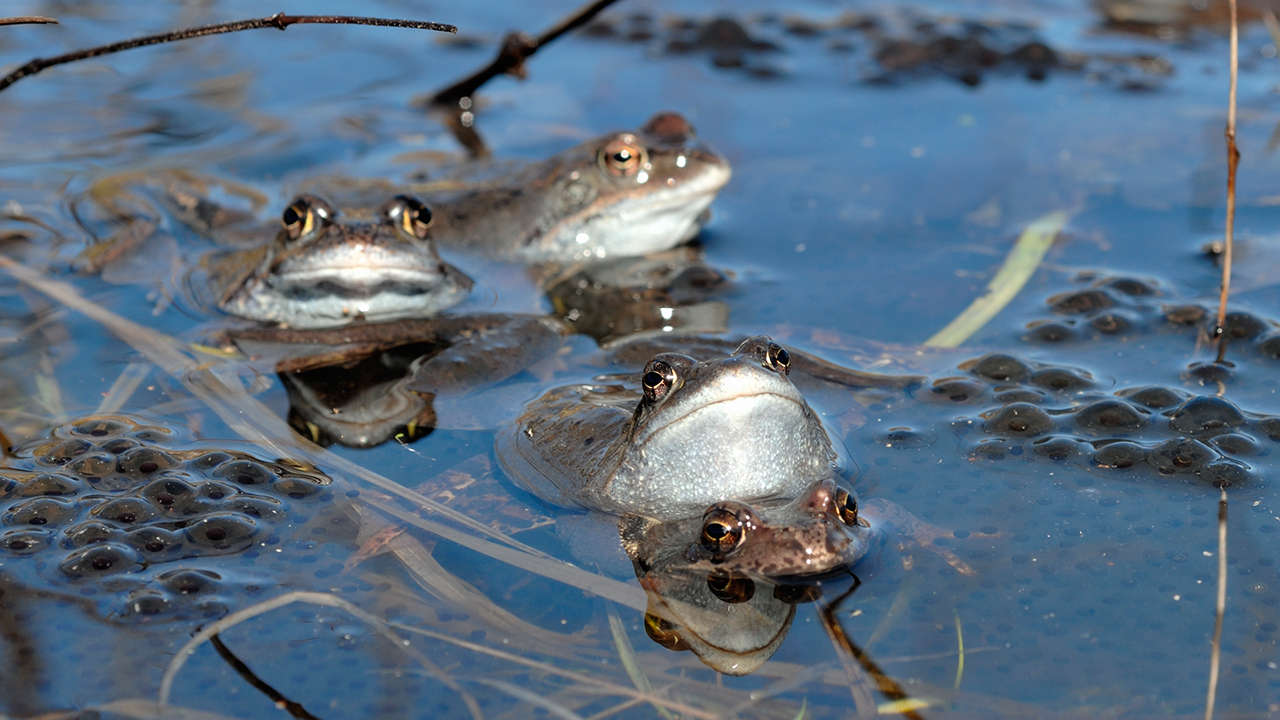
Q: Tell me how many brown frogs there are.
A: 4